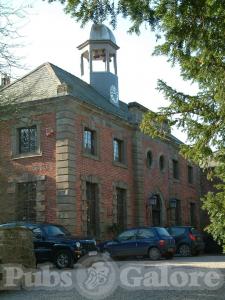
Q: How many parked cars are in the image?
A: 3